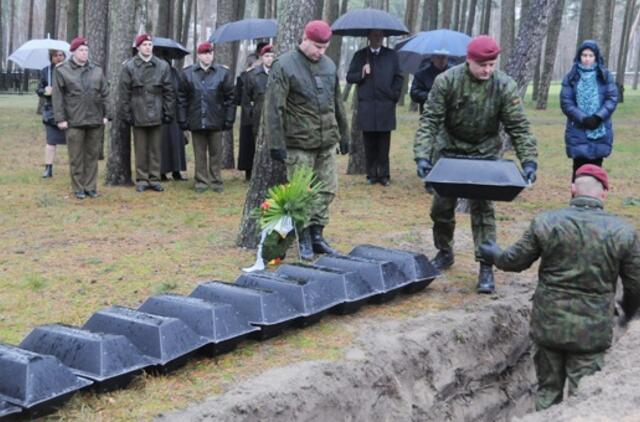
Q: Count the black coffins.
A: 11